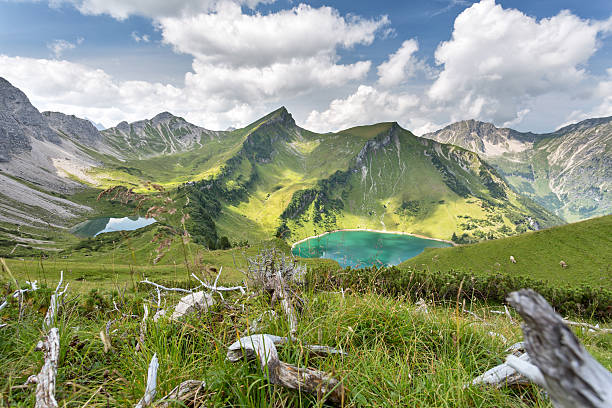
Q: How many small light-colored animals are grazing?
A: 2